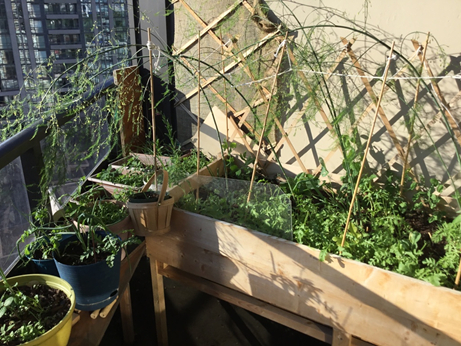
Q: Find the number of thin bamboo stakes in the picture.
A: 6